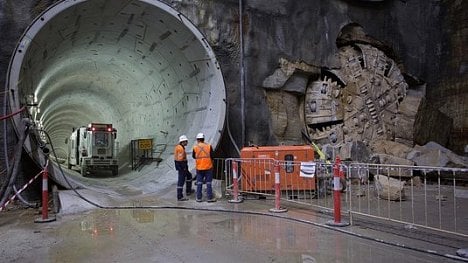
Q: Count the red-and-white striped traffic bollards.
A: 4